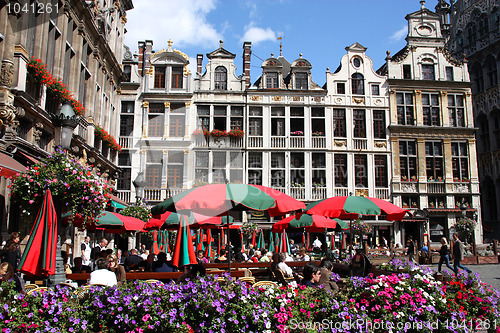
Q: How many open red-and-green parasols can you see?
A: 5